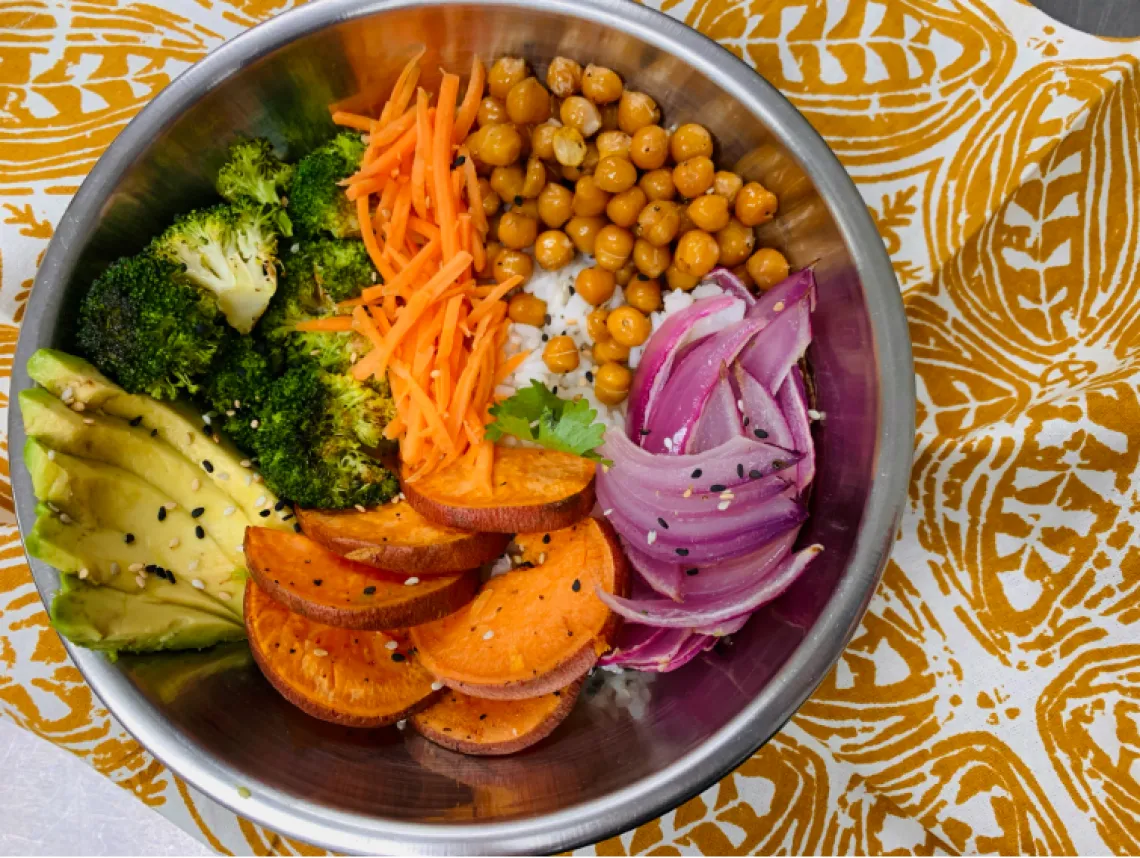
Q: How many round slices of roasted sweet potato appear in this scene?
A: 6